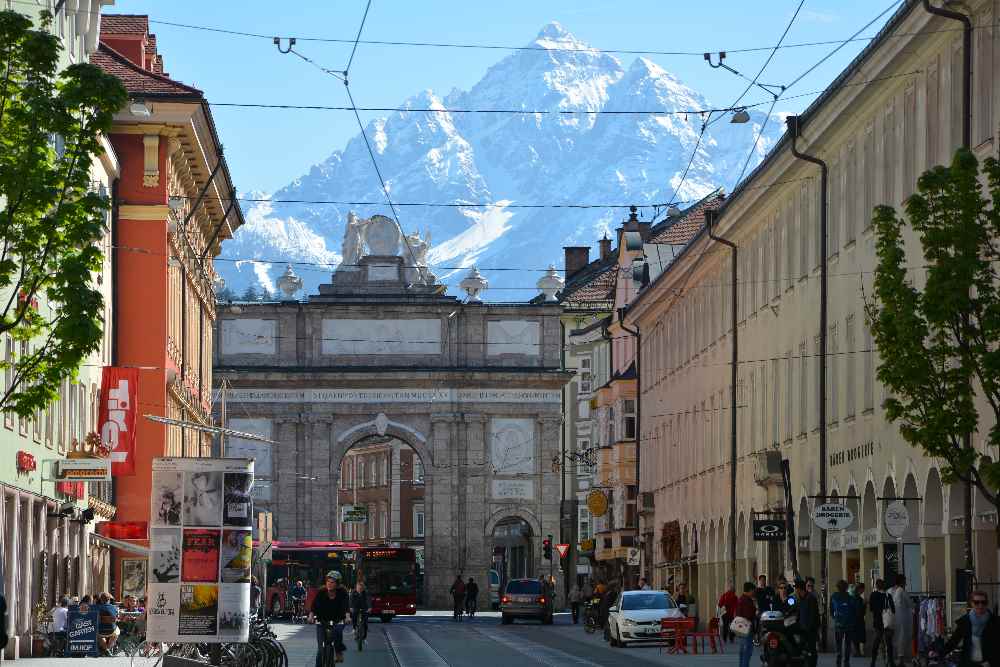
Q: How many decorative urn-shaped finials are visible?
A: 3